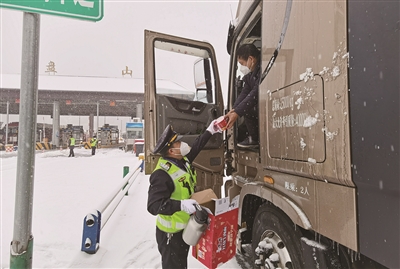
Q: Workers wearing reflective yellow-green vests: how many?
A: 3